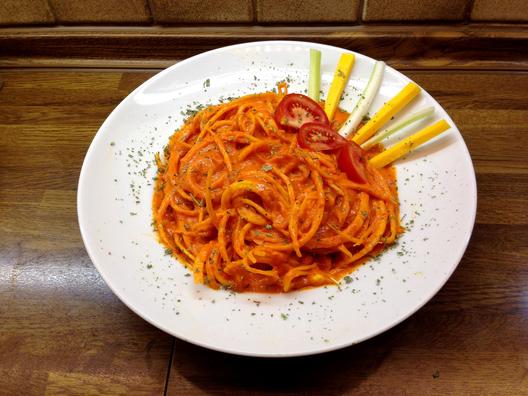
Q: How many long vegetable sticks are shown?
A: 6